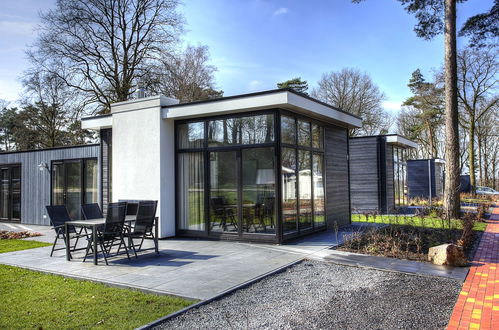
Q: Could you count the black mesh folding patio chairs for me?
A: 5